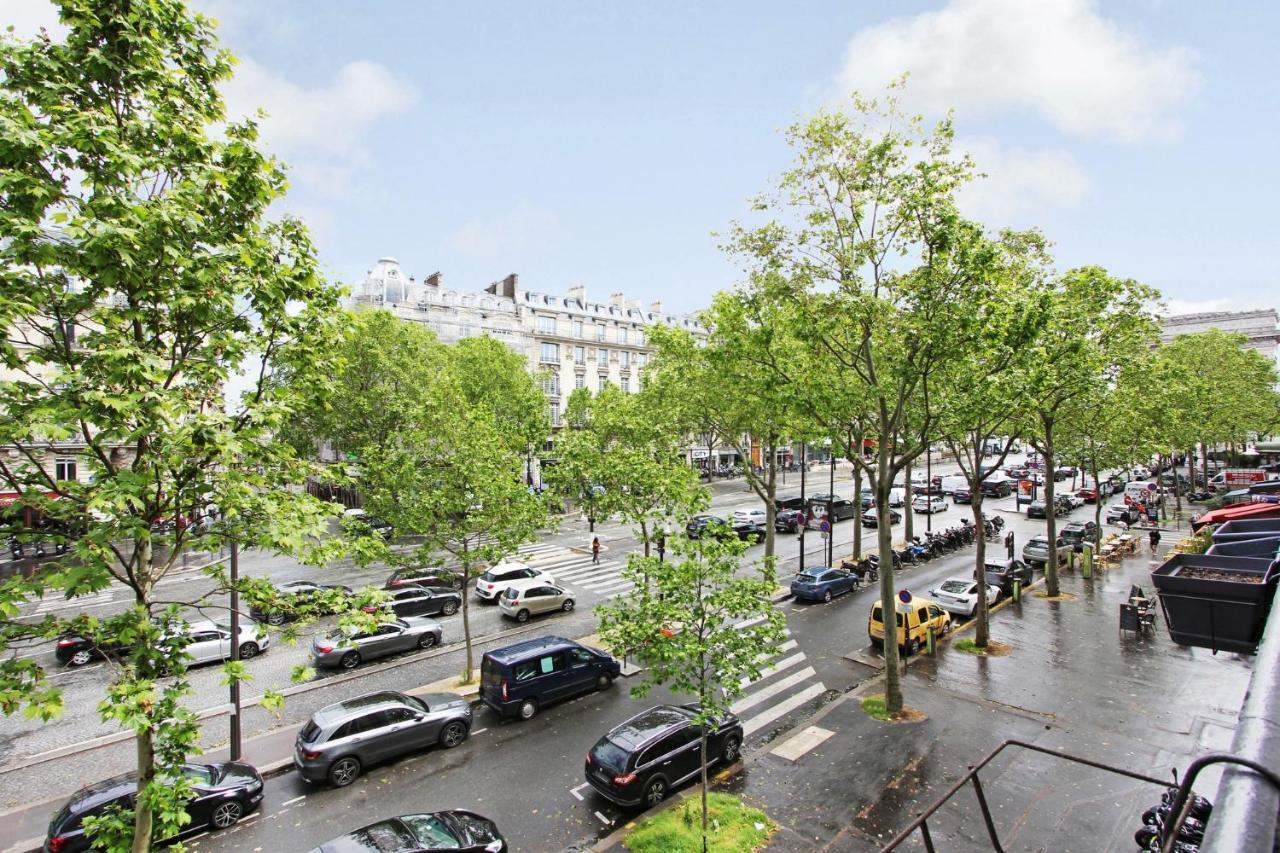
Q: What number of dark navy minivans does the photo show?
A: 1